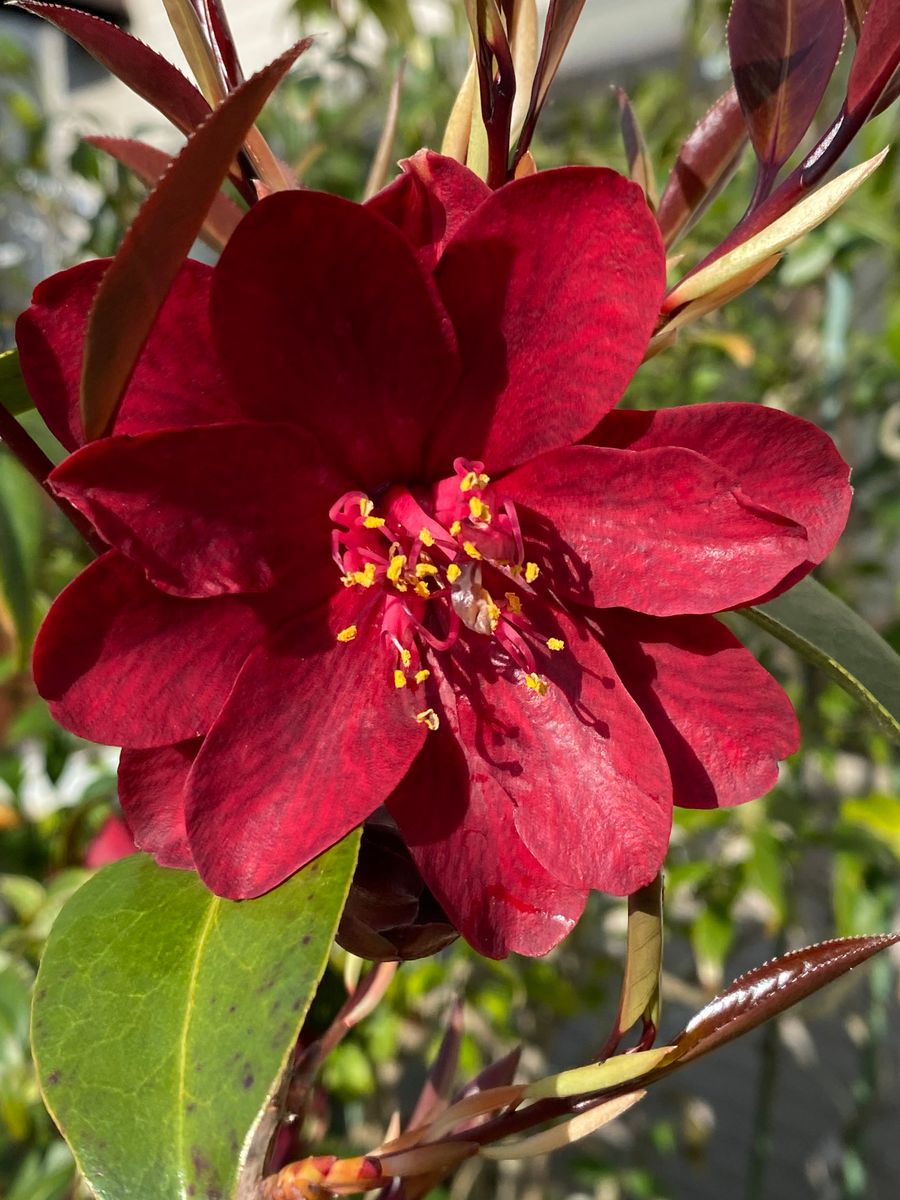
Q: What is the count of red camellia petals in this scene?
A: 13